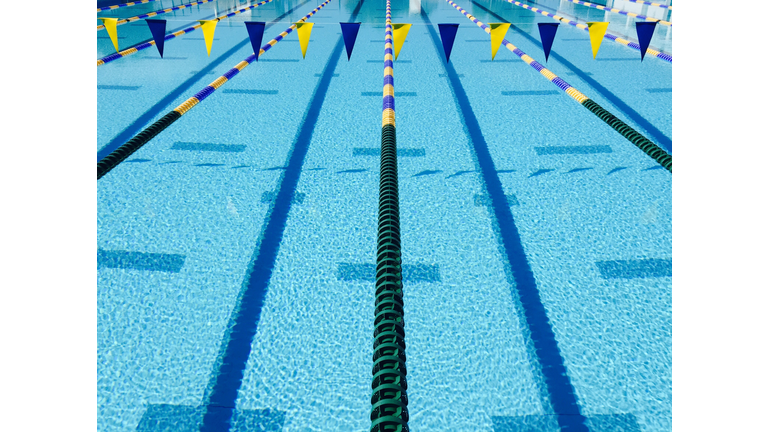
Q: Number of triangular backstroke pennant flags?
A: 12